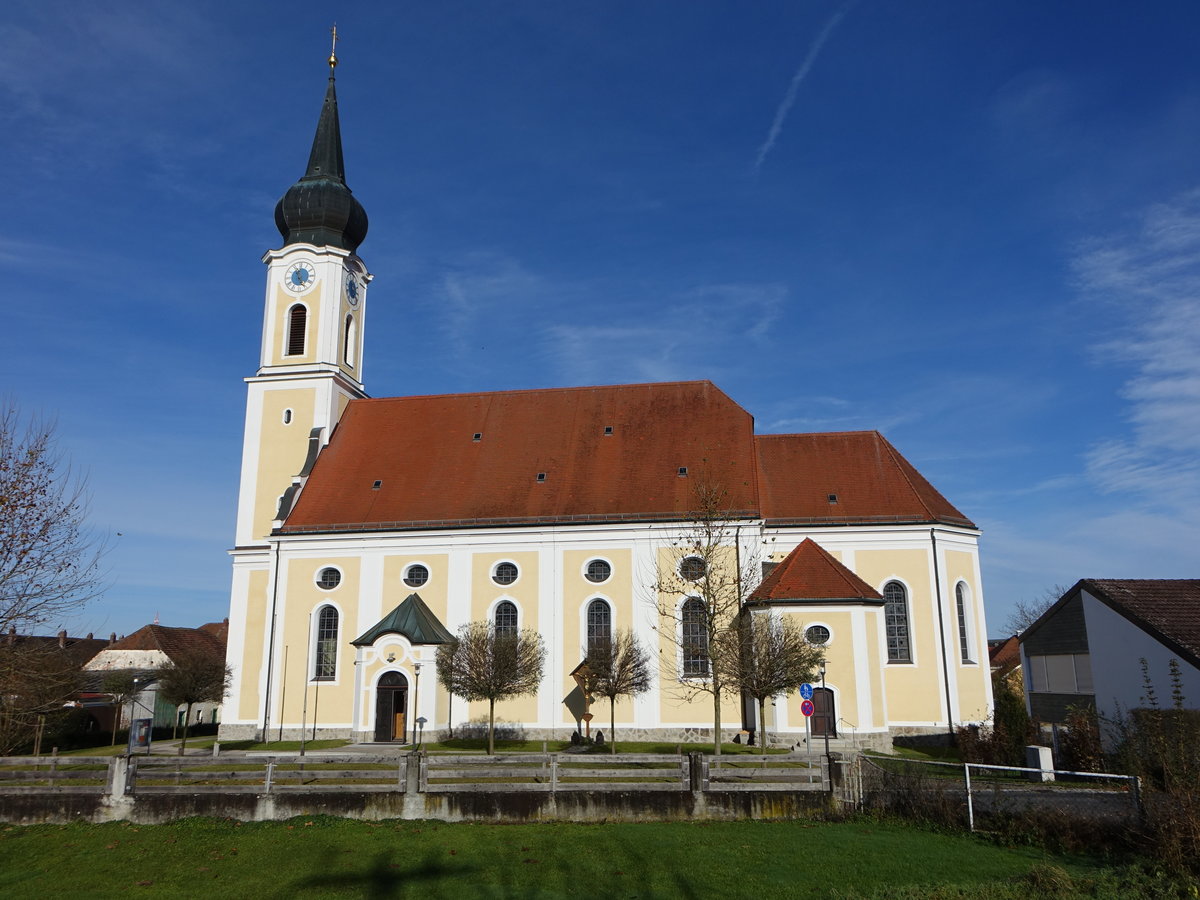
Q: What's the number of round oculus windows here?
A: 6